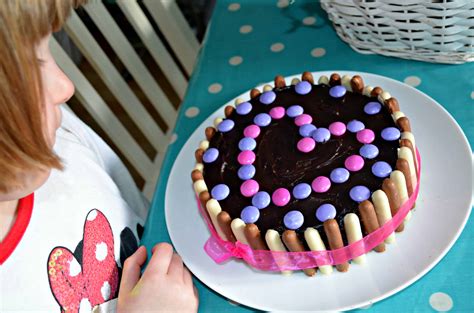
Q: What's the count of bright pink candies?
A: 11